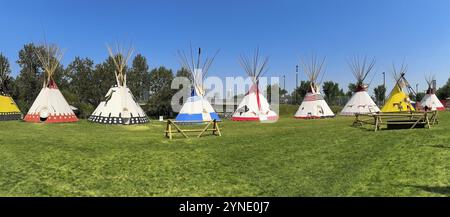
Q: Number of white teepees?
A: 7